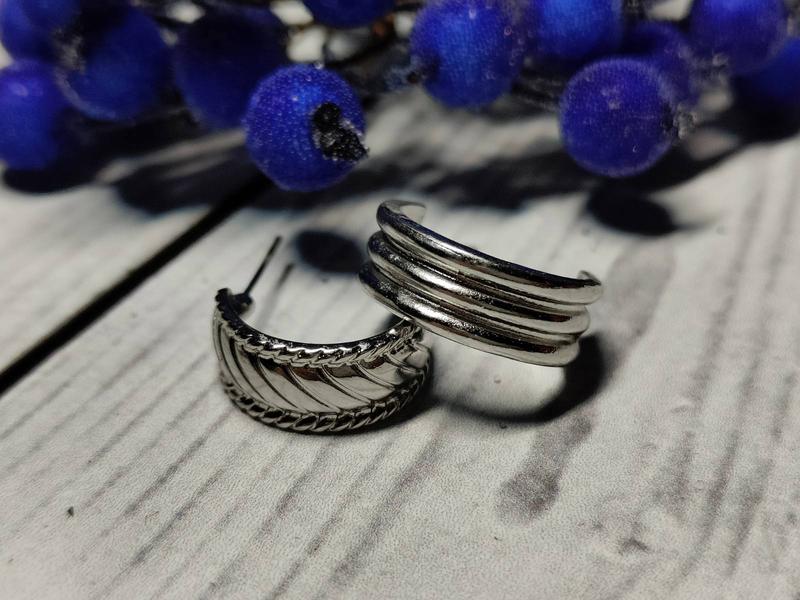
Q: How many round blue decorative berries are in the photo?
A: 12